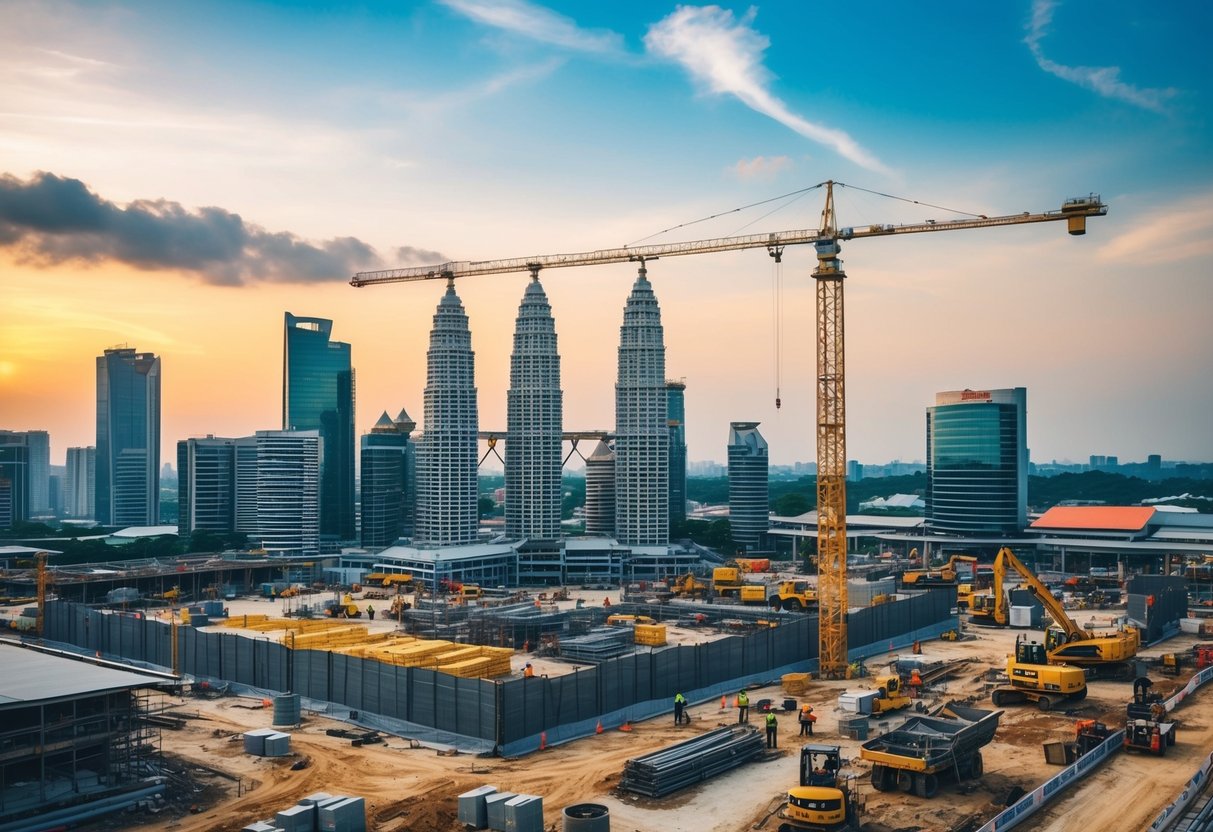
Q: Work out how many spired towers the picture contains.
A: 3